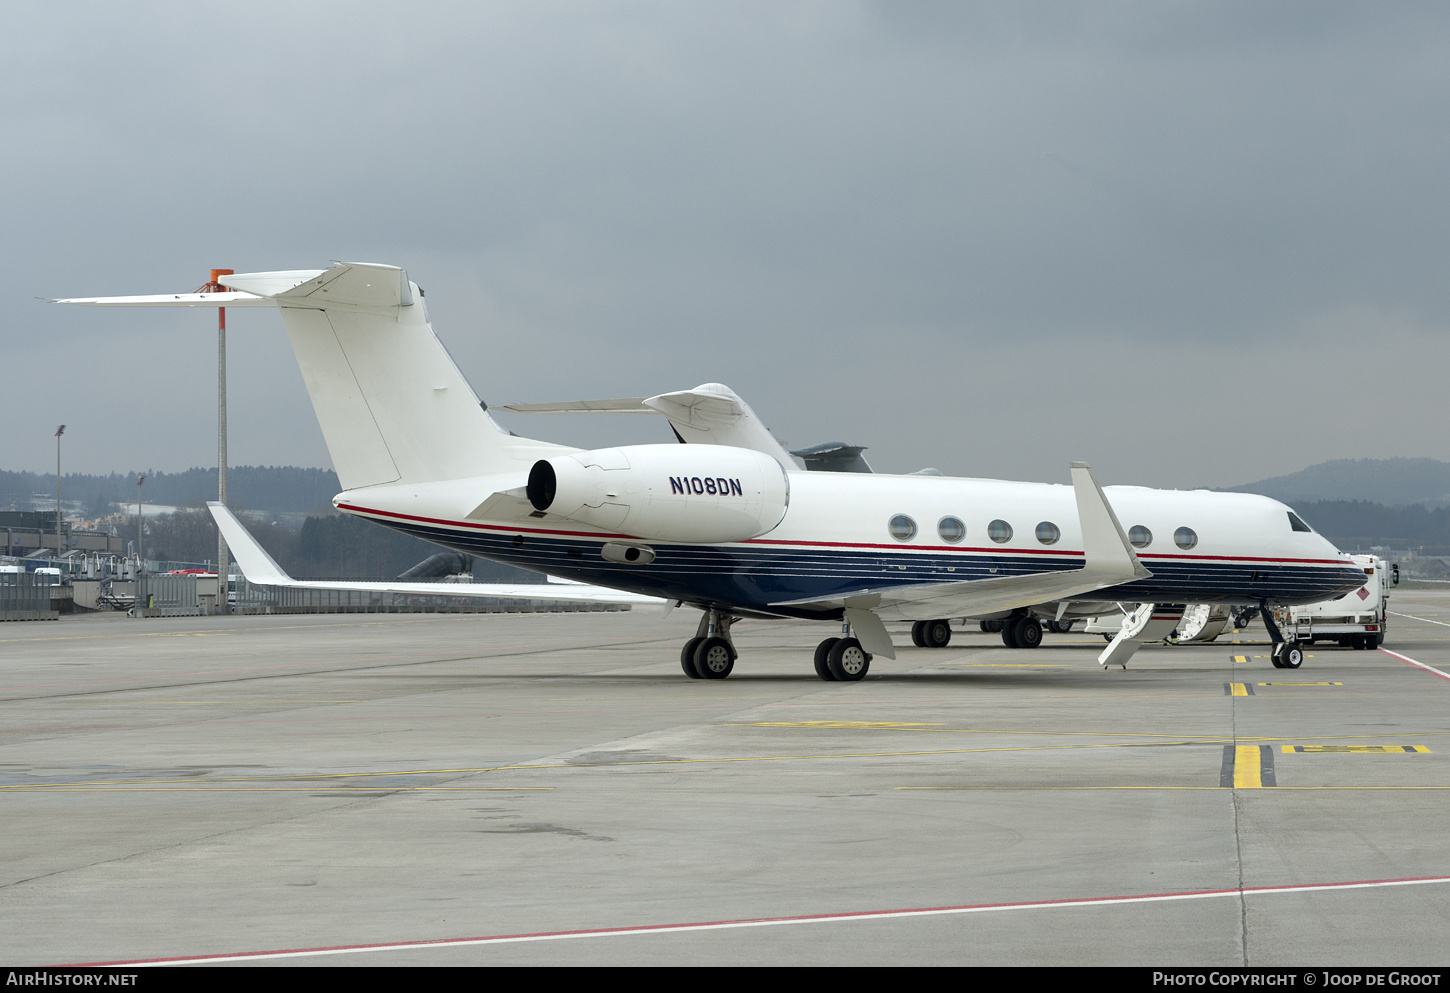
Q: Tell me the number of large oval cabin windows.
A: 6